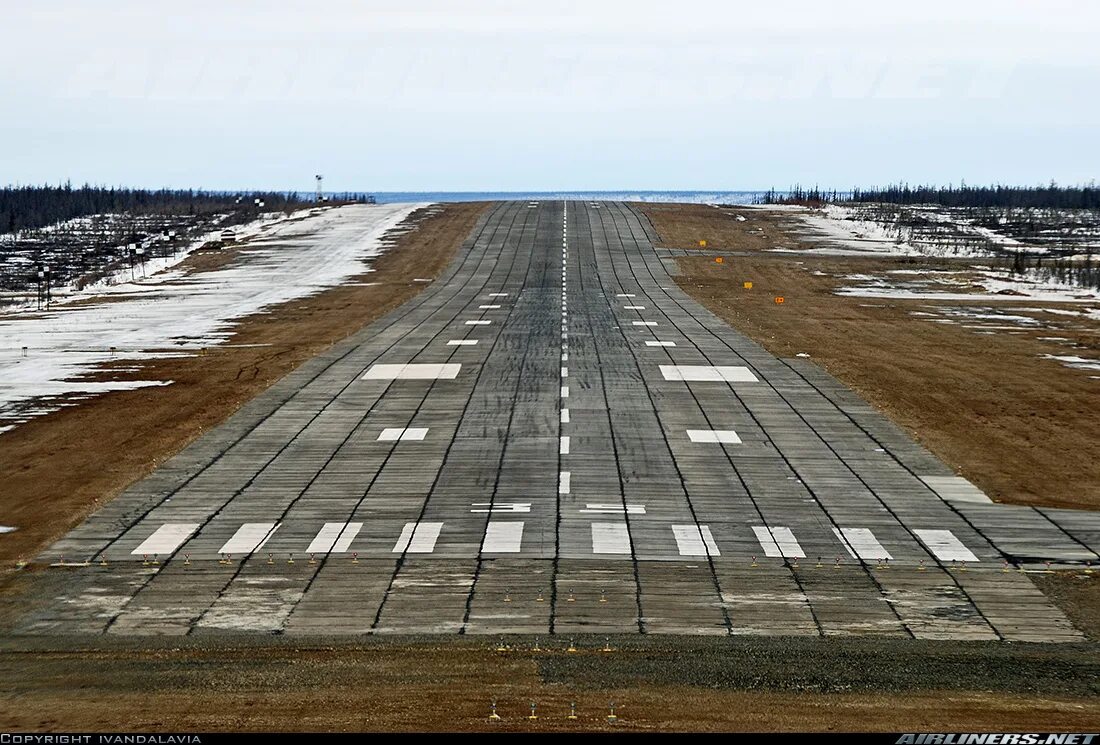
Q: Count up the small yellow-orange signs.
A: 4